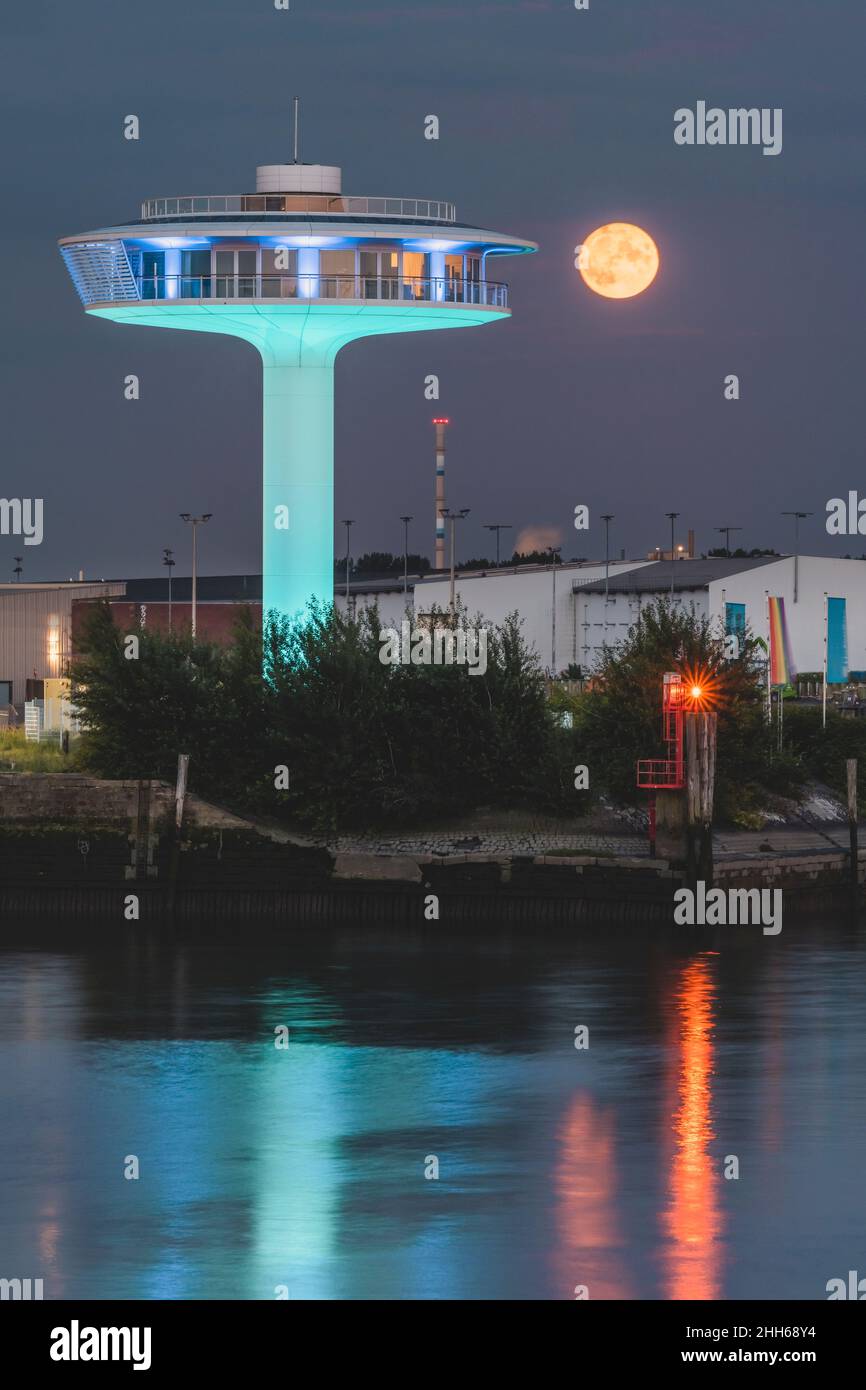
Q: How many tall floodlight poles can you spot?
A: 12